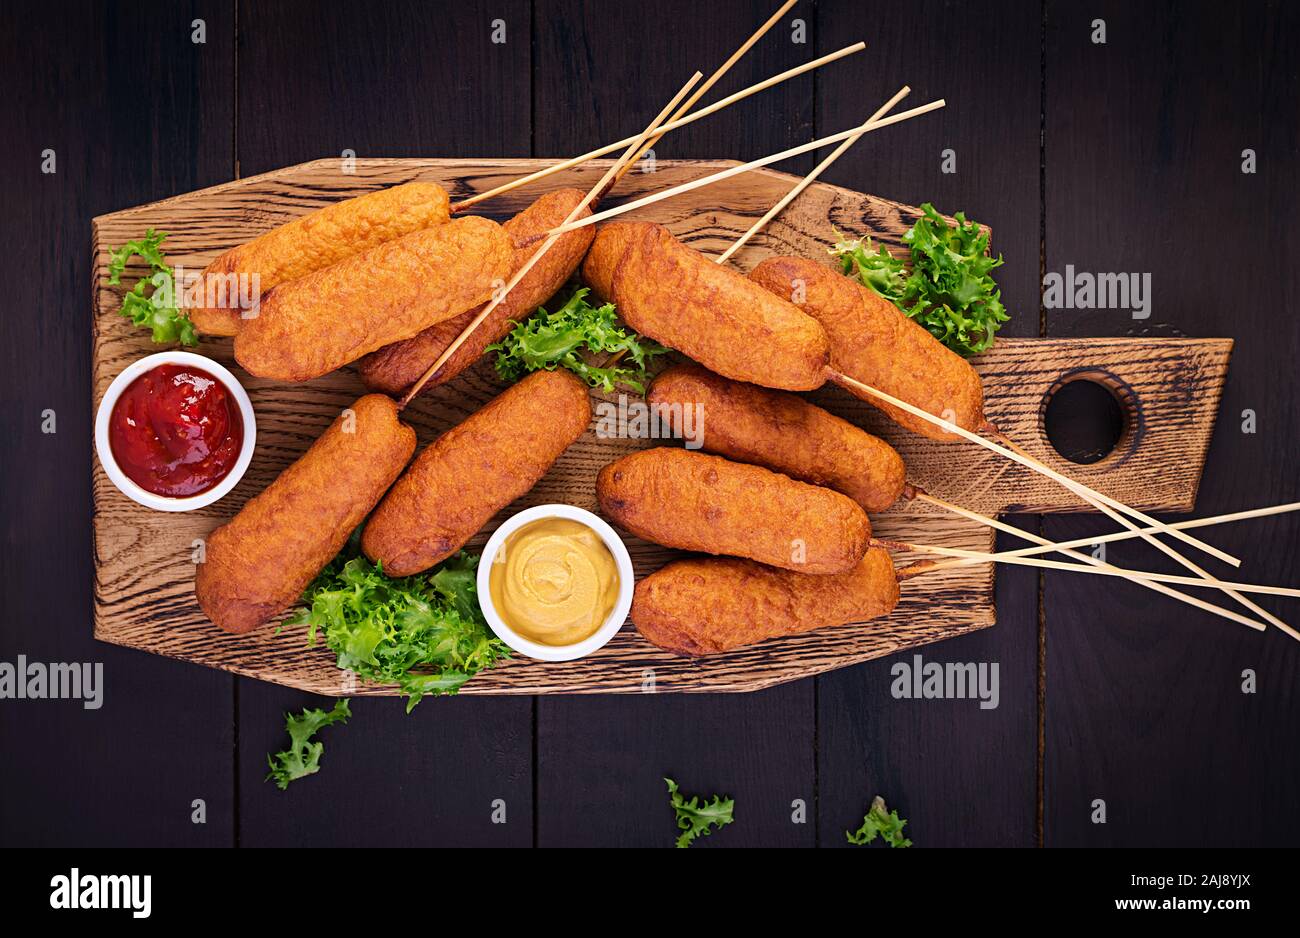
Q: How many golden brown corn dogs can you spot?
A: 10